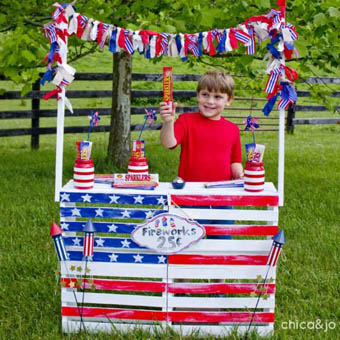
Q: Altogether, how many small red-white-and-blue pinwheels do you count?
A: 3